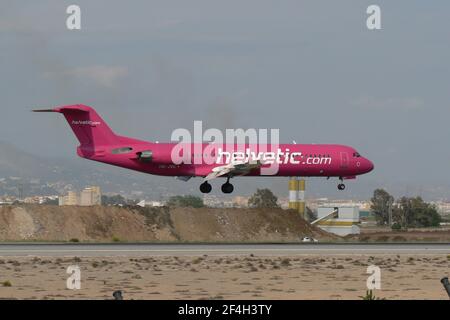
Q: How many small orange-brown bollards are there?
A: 0